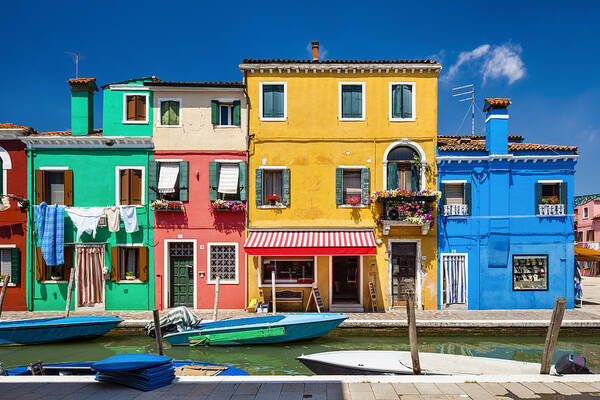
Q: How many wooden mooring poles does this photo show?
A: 7